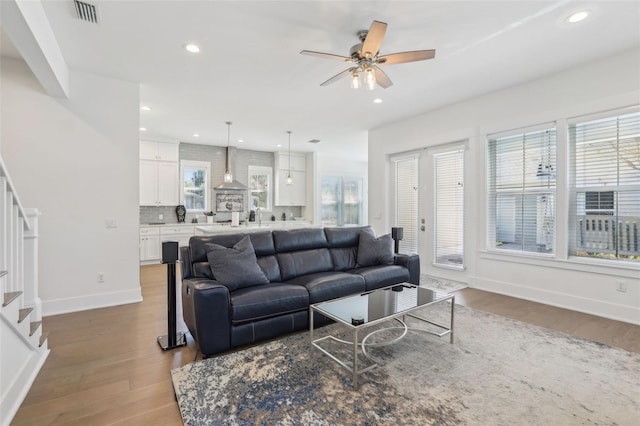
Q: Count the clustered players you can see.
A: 0